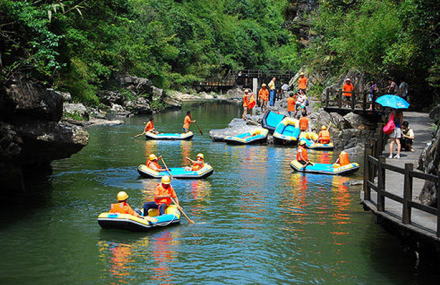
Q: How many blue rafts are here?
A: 8